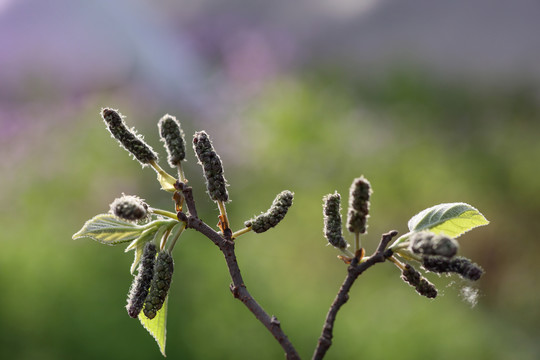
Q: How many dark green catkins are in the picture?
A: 12